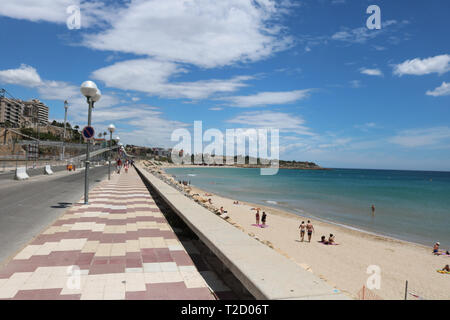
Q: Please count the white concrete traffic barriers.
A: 2